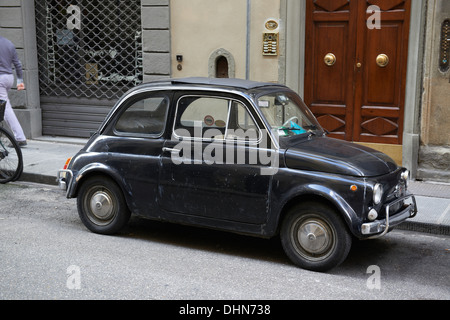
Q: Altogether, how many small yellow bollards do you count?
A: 0